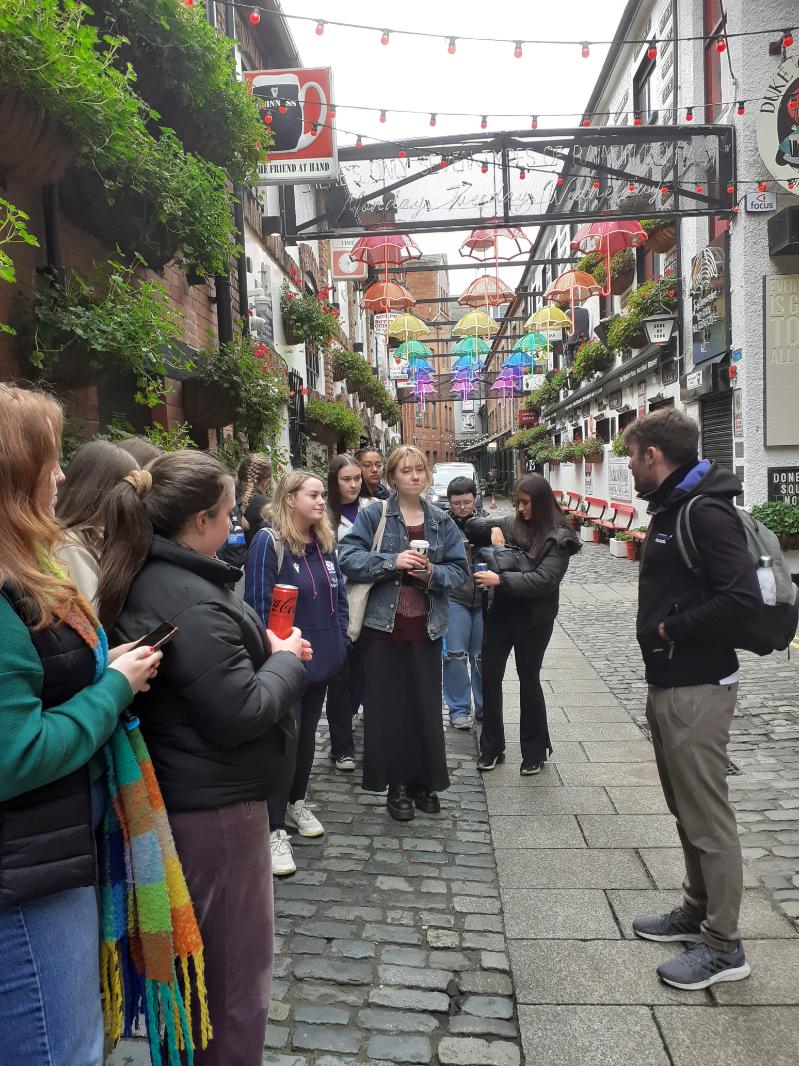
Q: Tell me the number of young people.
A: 12